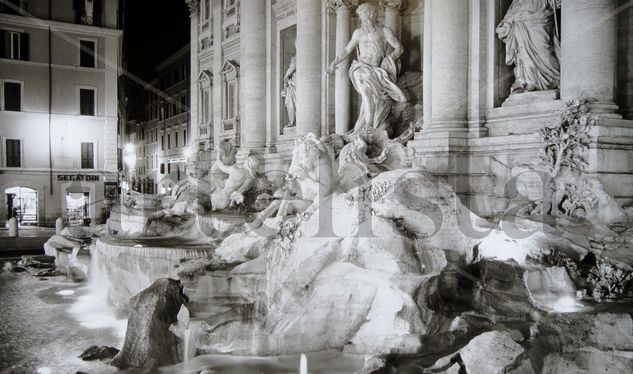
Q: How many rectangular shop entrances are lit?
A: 2